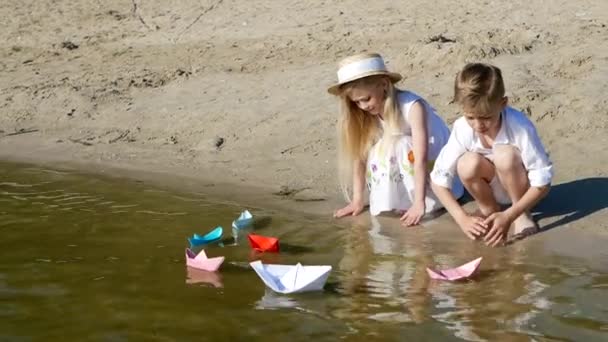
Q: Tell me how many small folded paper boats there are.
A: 6